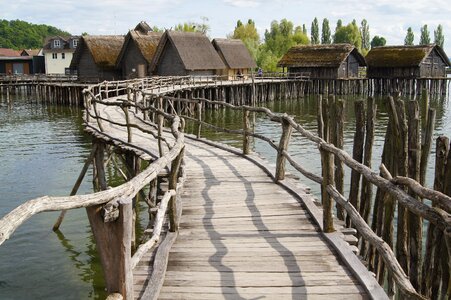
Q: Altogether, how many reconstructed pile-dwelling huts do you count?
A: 6